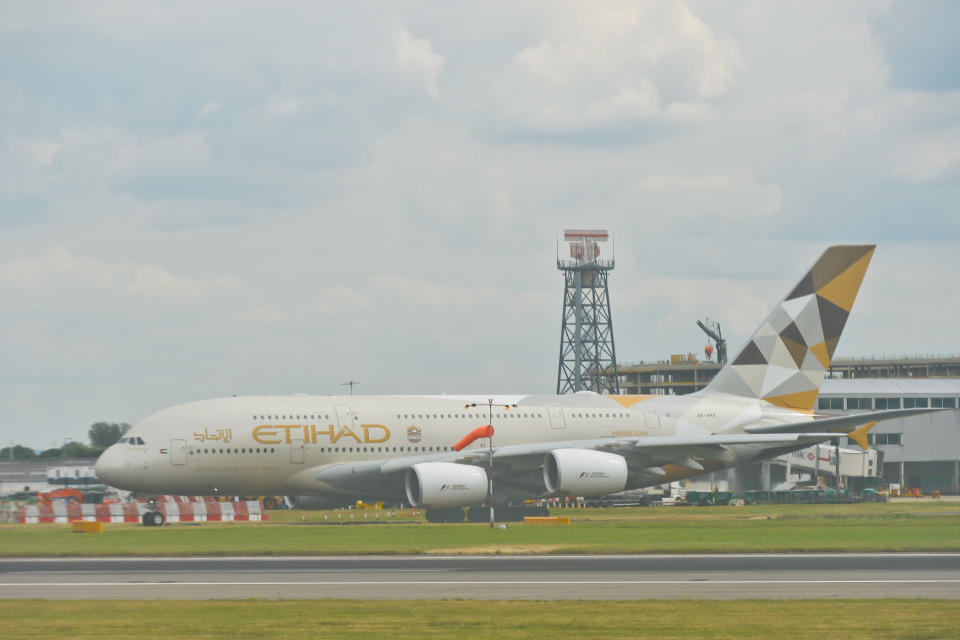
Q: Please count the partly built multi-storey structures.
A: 1